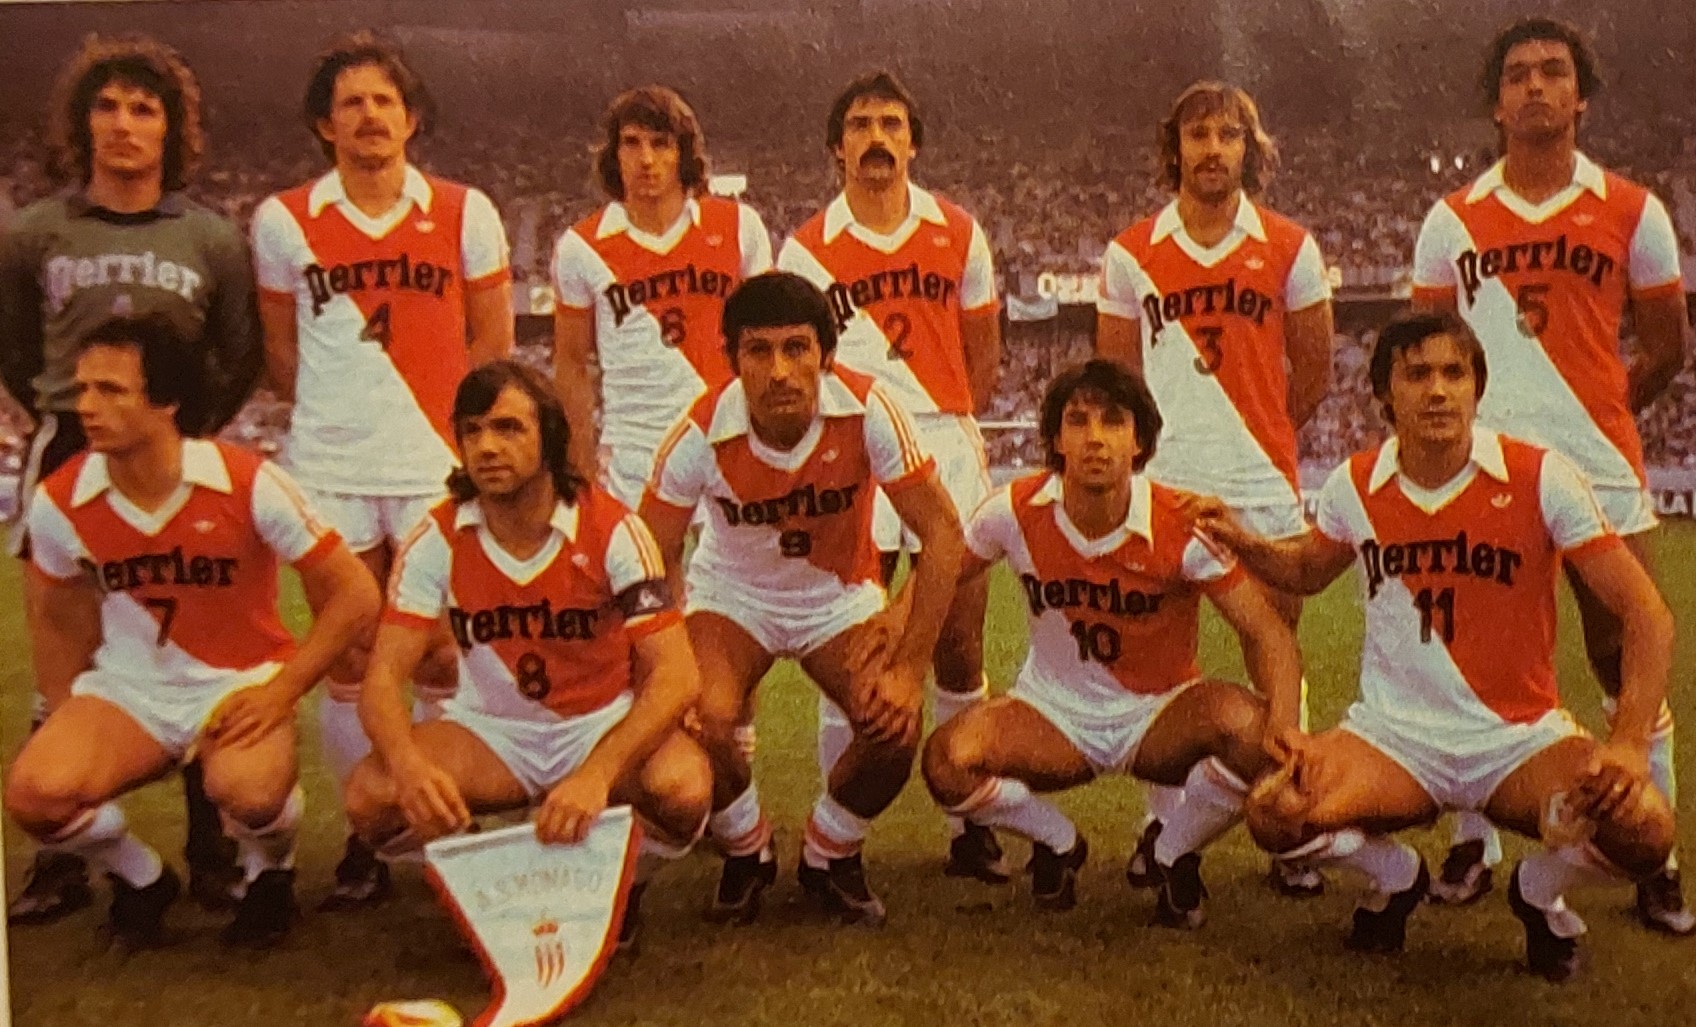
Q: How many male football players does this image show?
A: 11